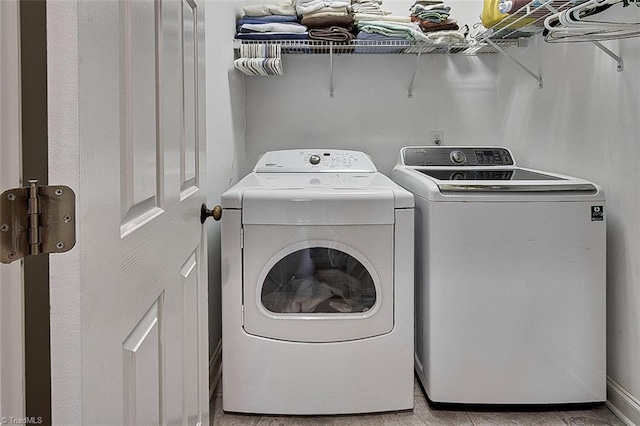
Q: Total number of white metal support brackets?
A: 4